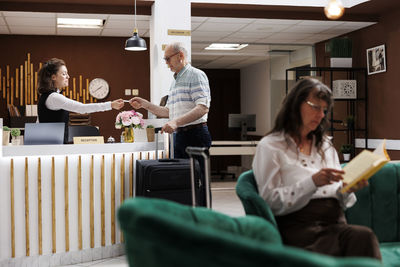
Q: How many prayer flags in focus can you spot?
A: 0